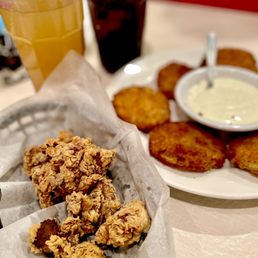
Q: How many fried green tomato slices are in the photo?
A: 5